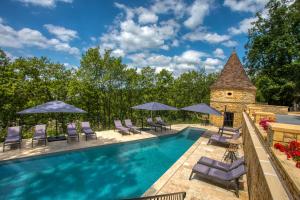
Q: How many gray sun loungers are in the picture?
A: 12